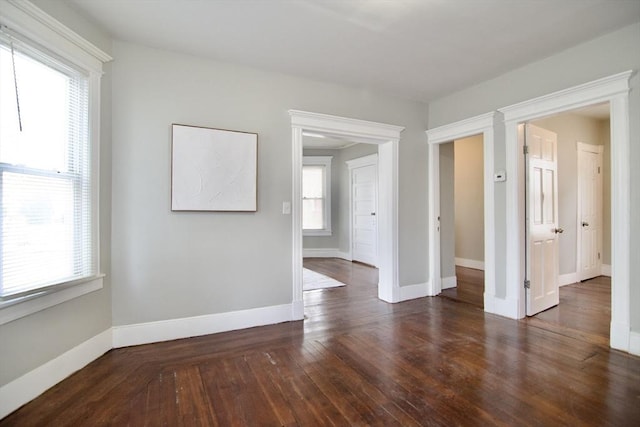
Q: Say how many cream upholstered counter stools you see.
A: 0